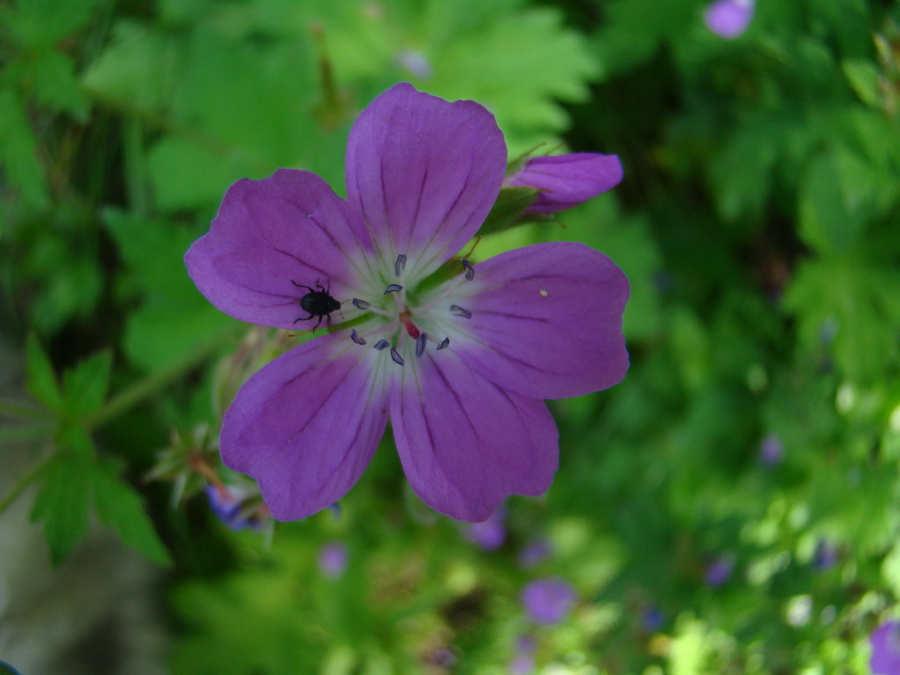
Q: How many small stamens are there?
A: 10